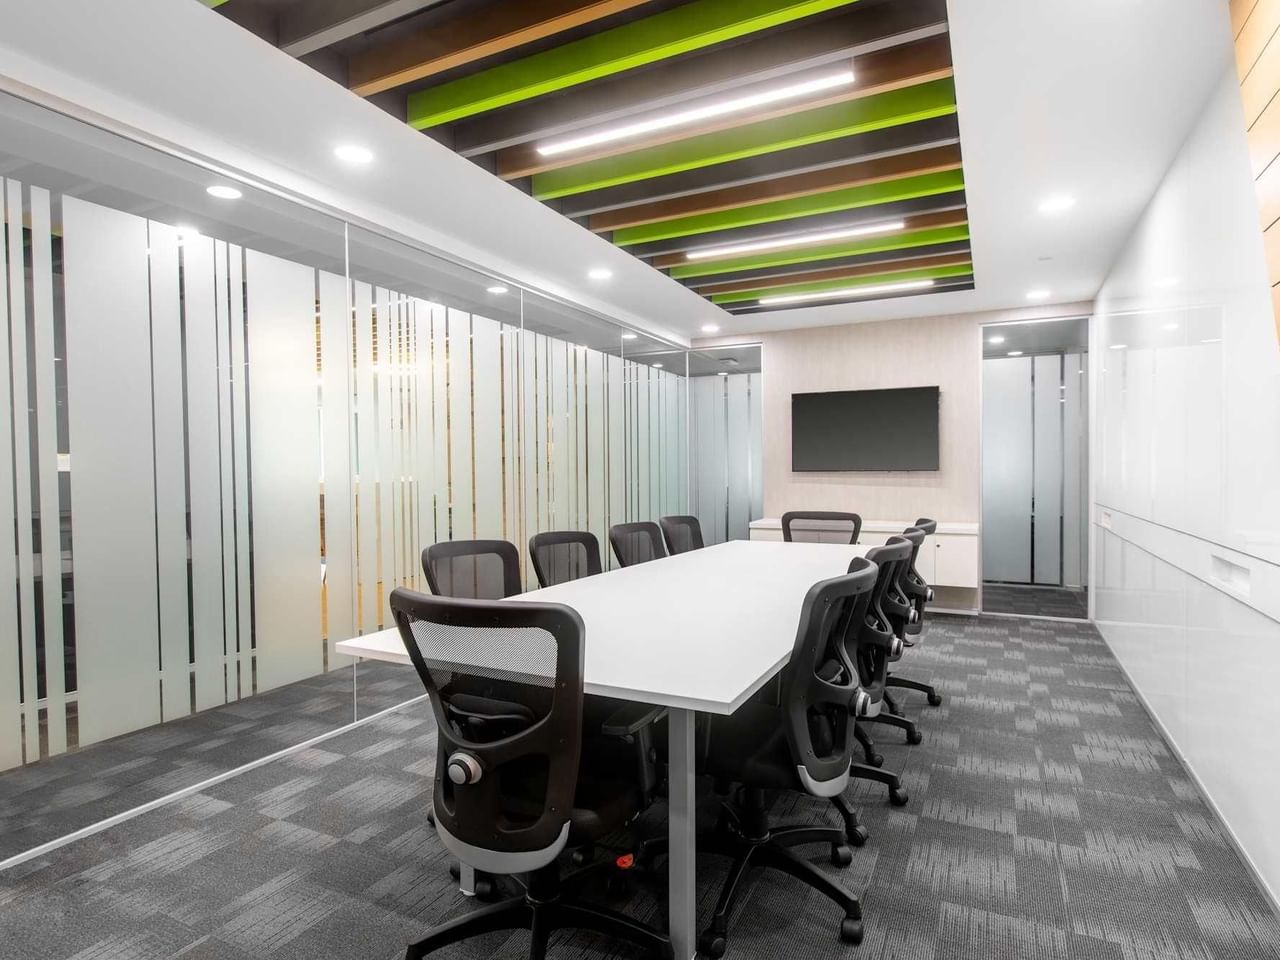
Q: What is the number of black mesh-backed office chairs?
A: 10